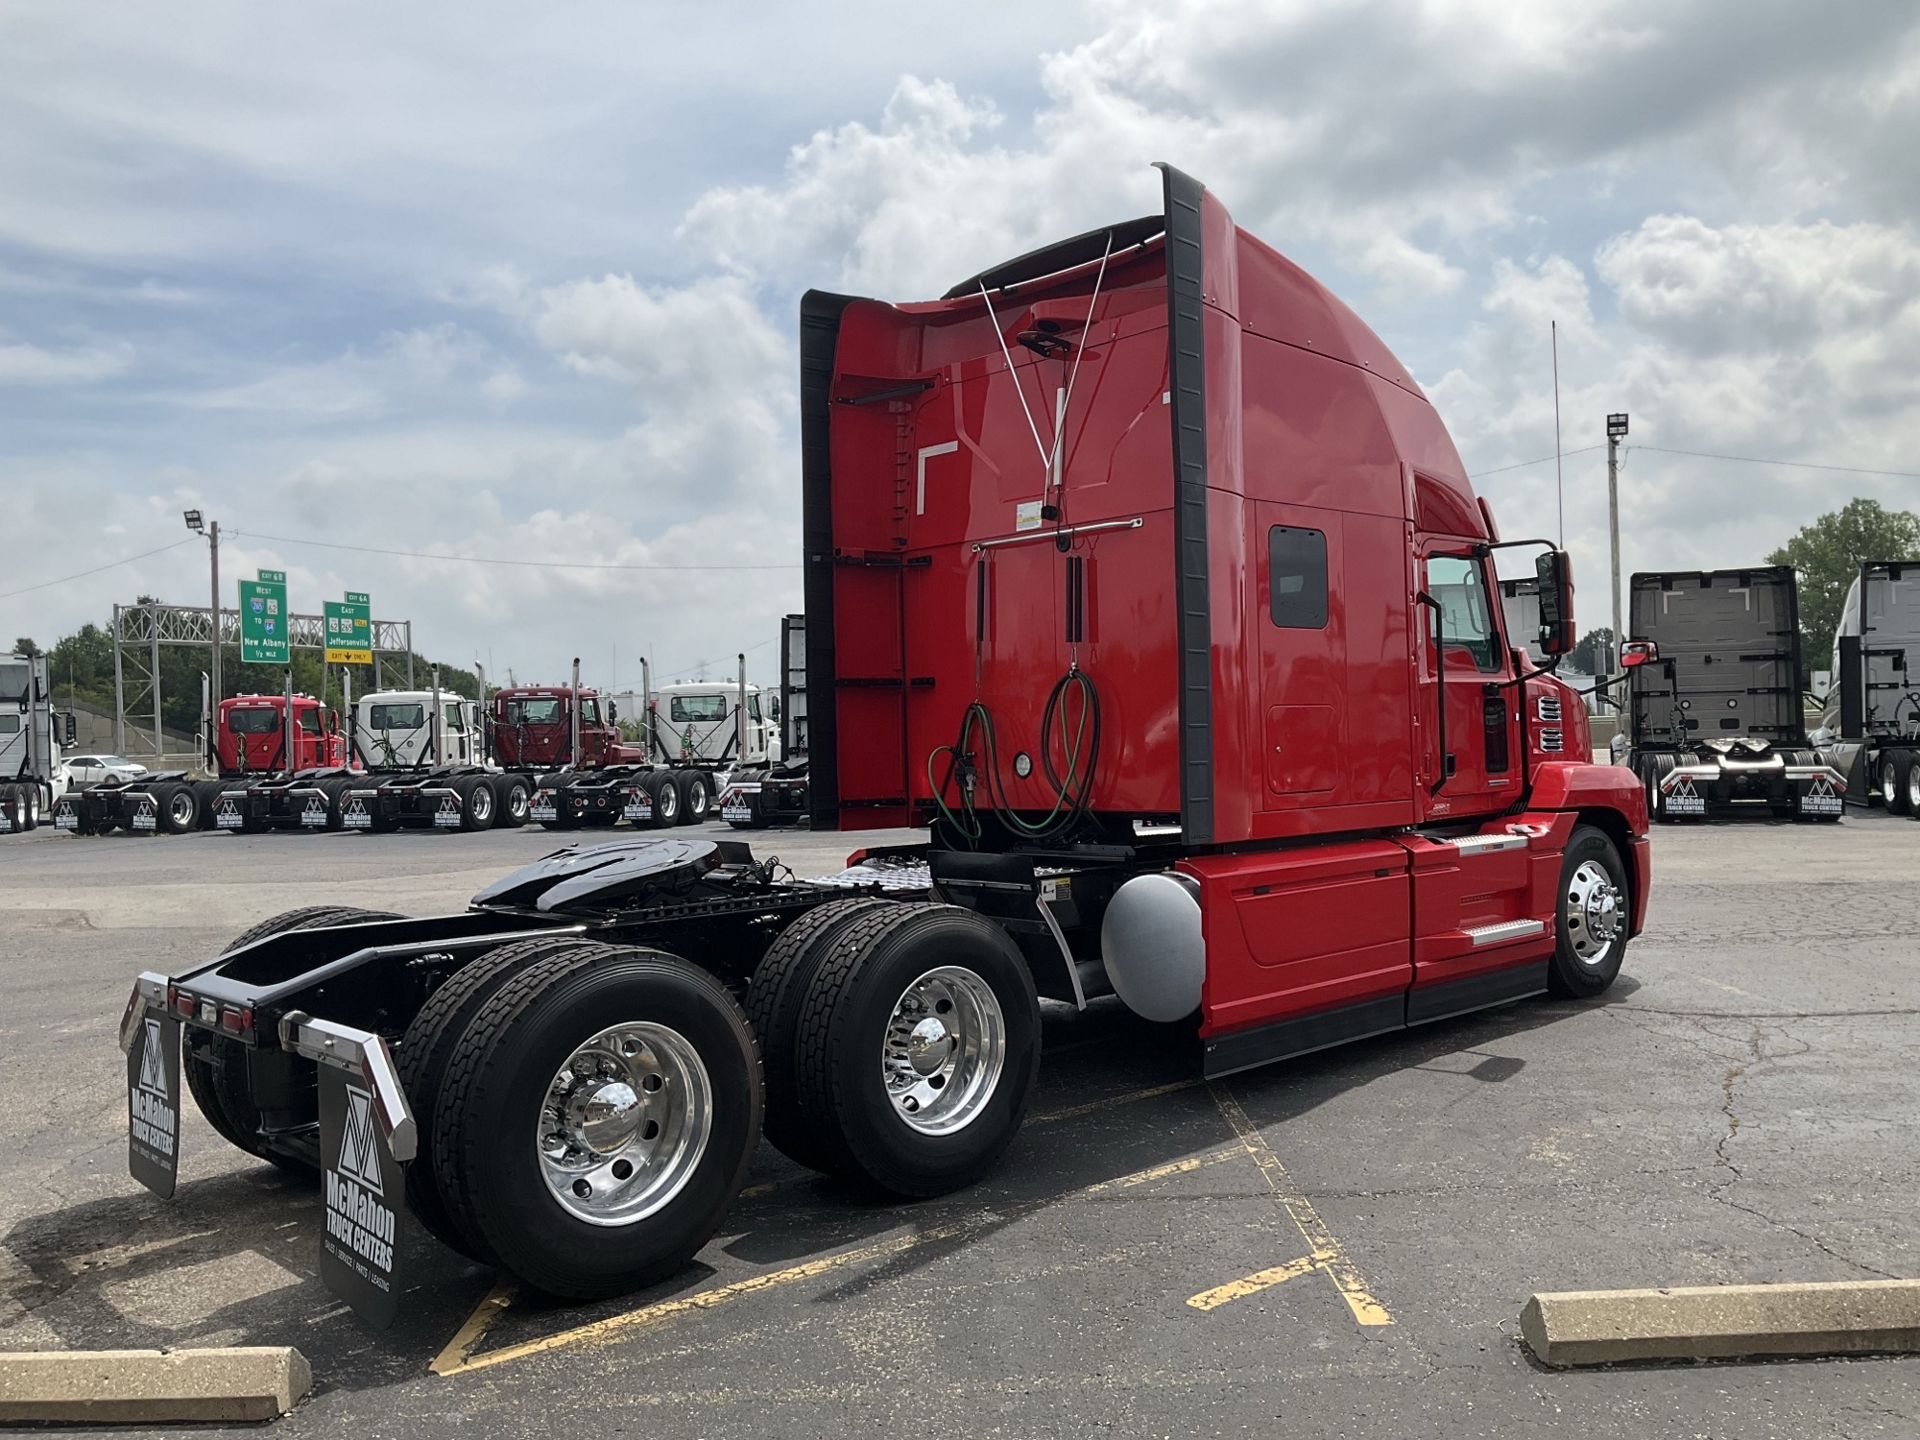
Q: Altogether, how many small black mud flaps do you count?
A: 12